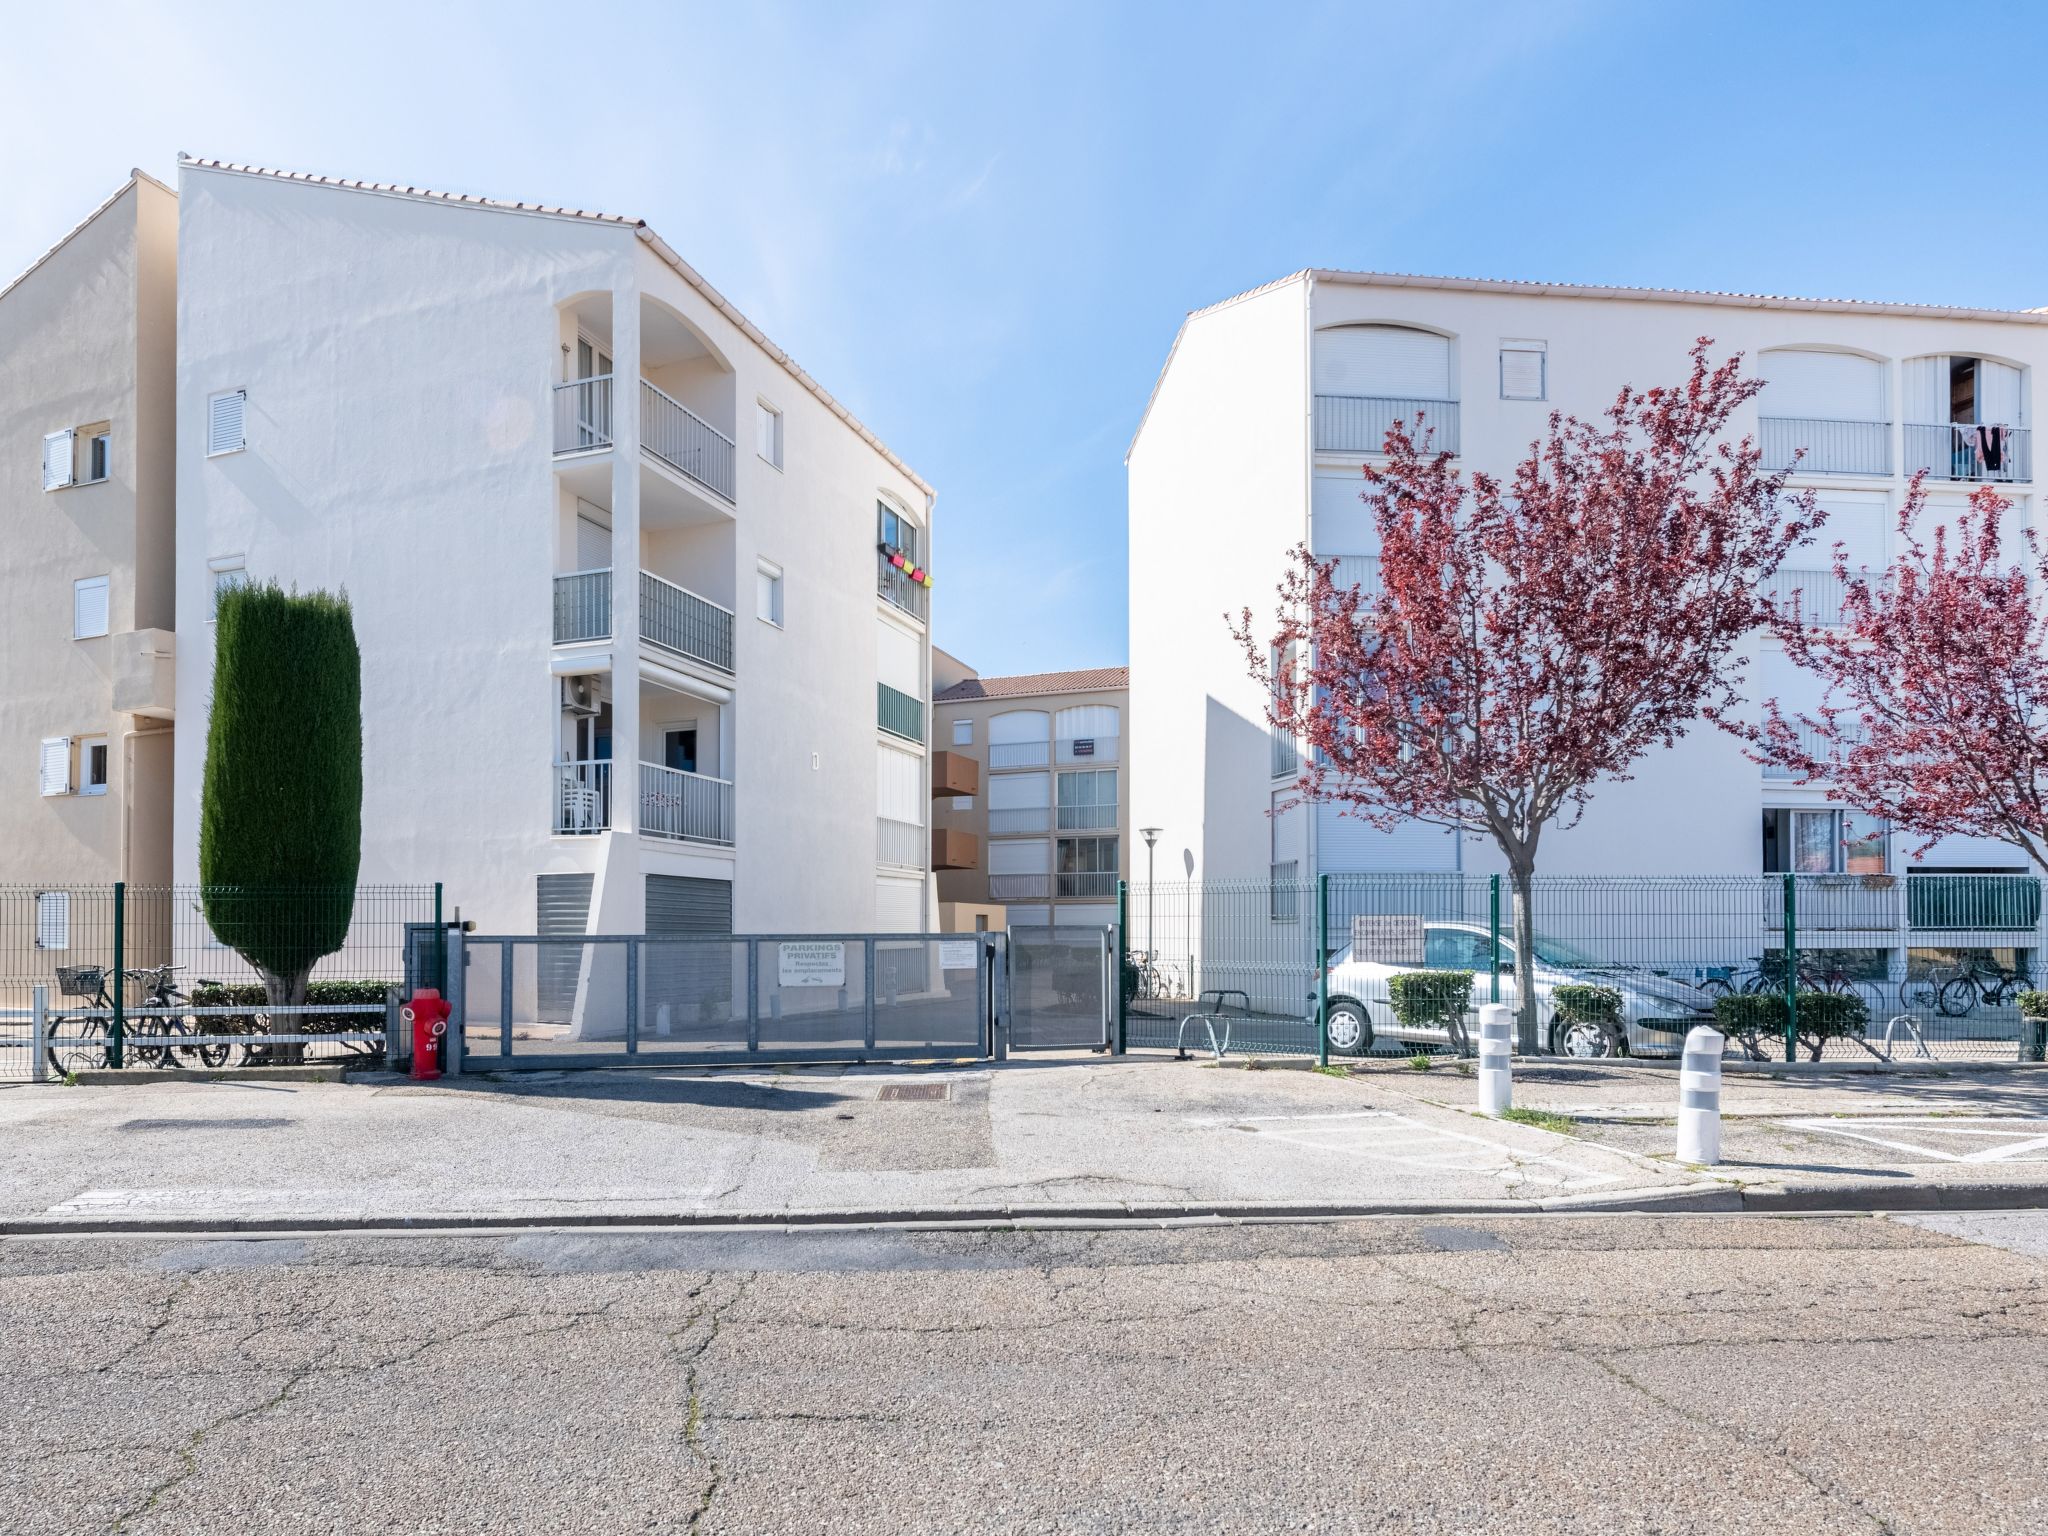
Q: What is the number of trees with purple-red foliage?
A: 2